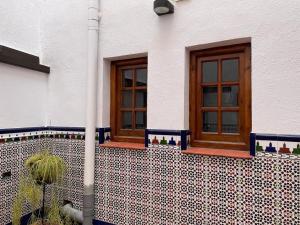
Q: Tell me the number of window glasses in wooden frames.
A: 12